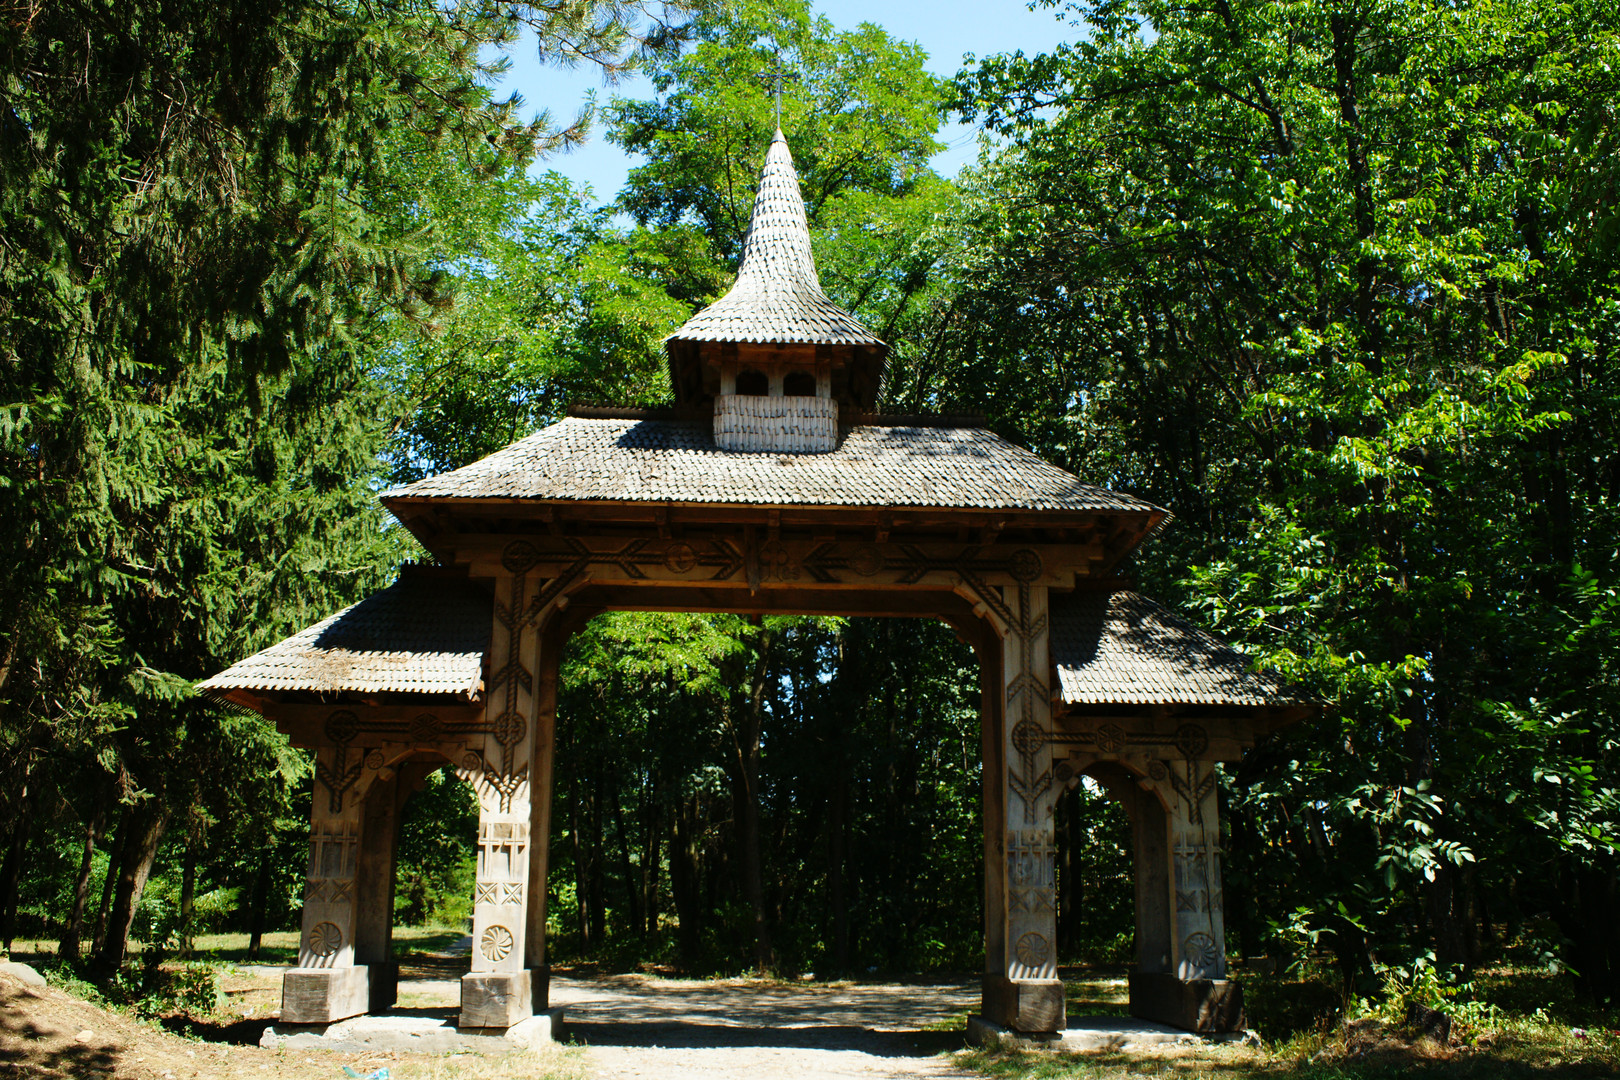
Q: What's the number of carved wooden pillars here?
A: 4